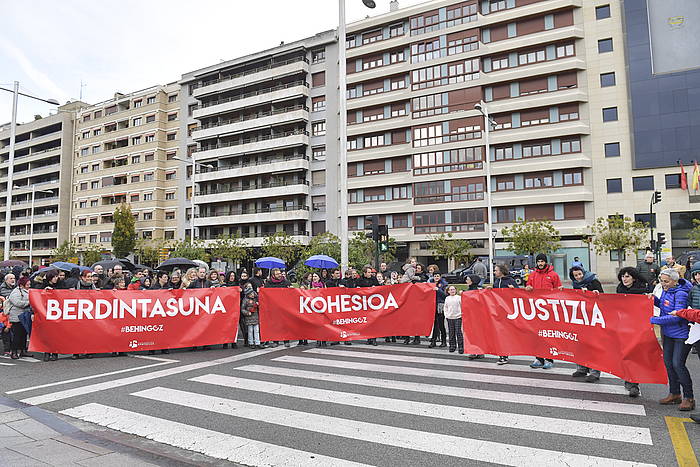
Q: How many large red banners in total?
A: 3